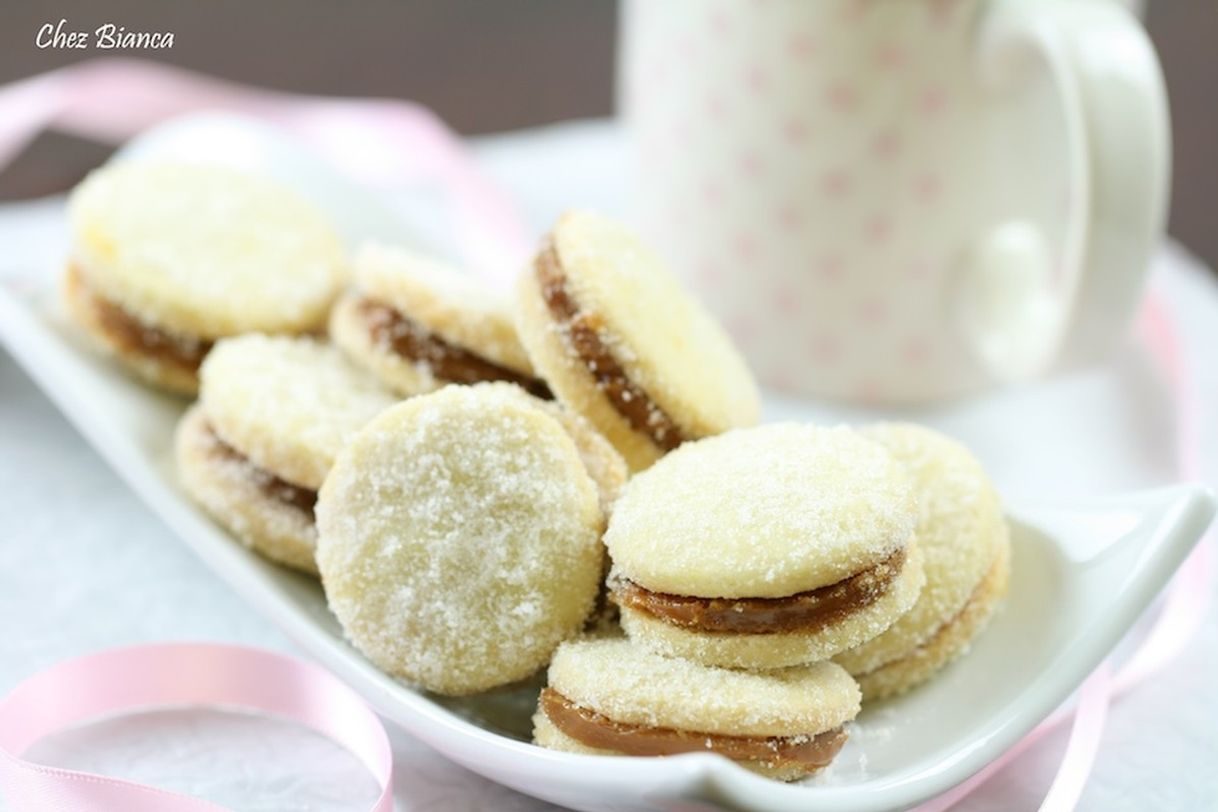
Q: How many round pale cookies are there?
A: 8